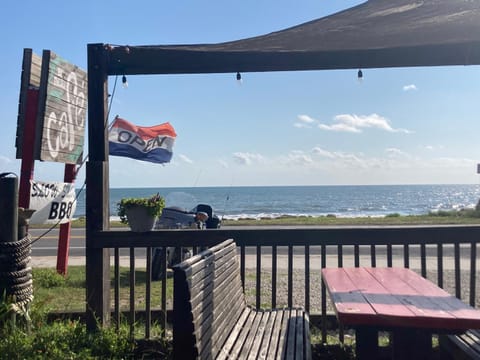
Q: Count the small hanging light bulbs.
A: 3